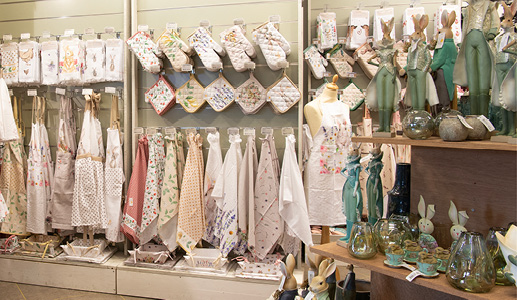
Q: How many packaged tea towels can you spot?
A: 11